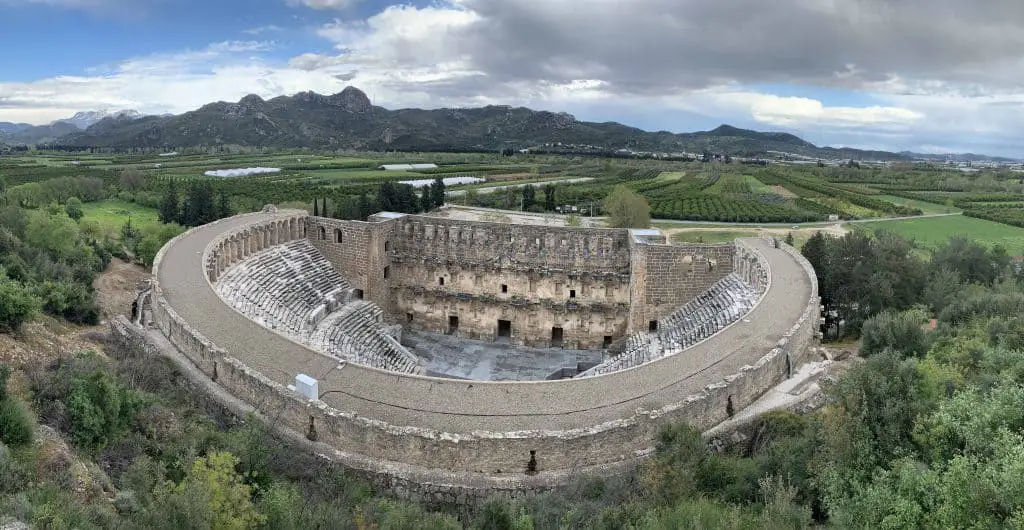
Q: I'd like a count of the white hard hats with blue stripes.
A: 0